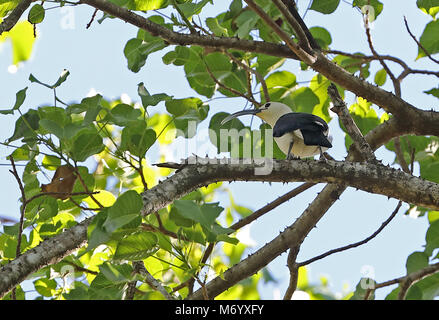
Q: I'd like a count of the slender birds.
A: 1